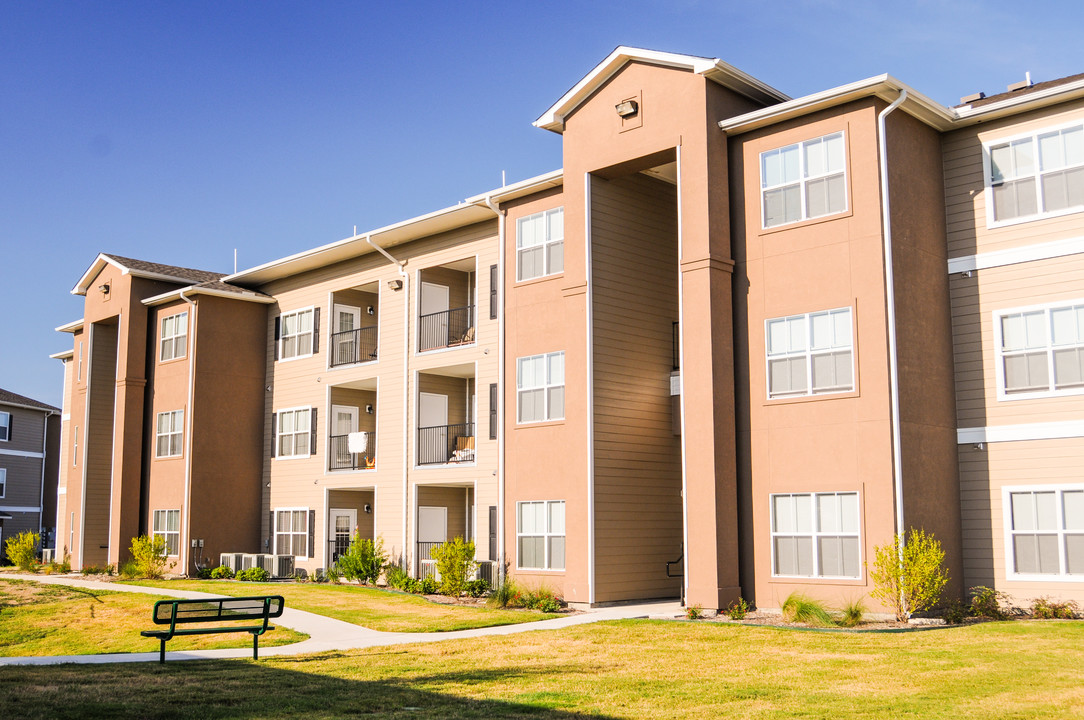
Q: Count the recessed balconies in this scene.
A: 6